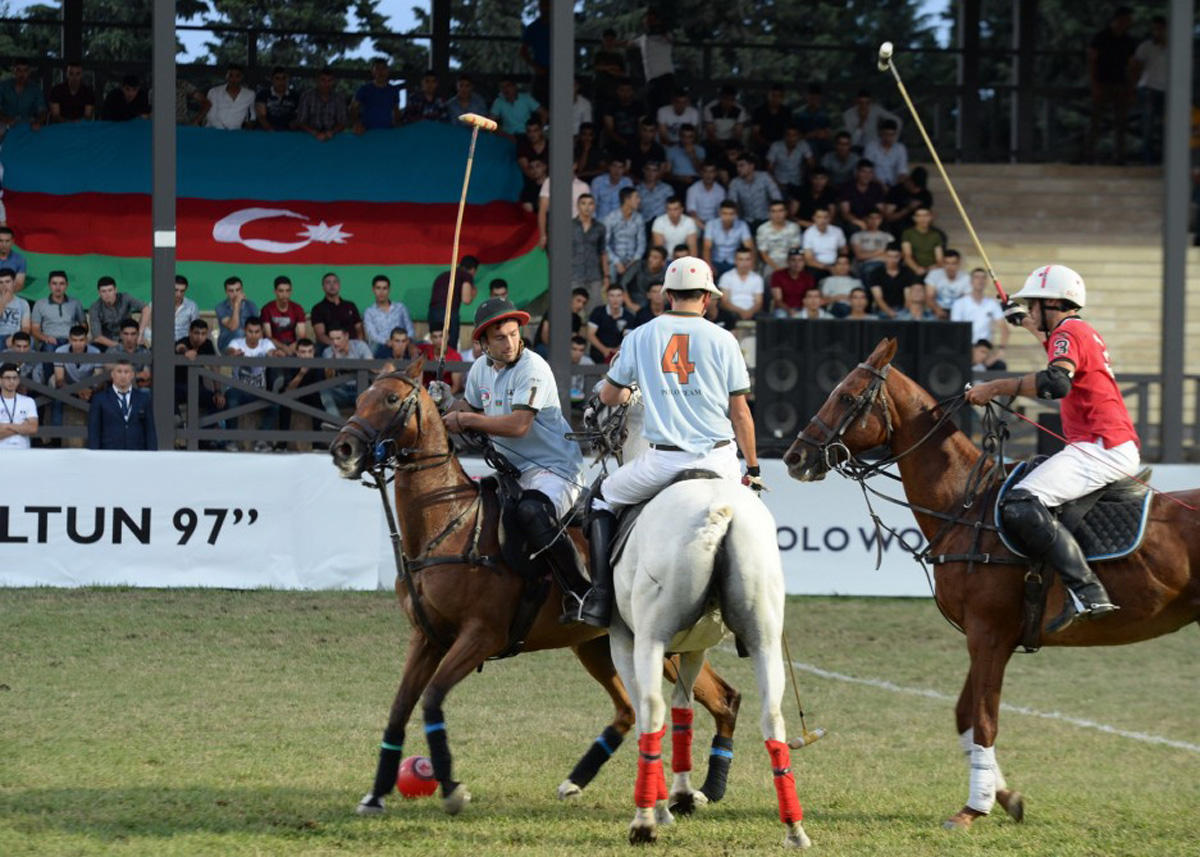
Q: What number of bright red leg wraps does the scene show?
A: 4